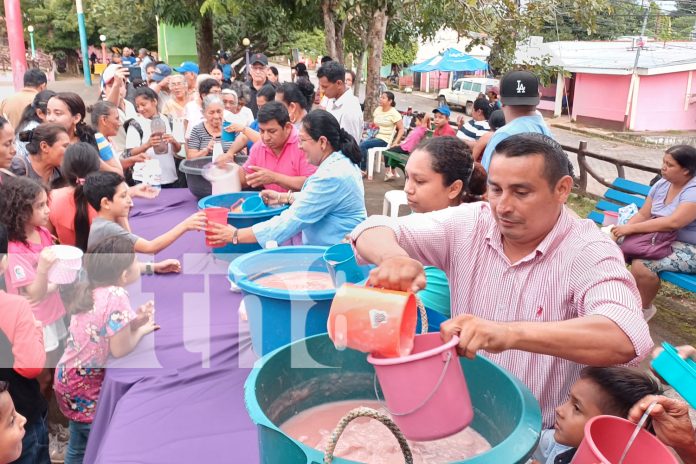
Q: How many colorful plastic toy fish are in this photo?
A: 0